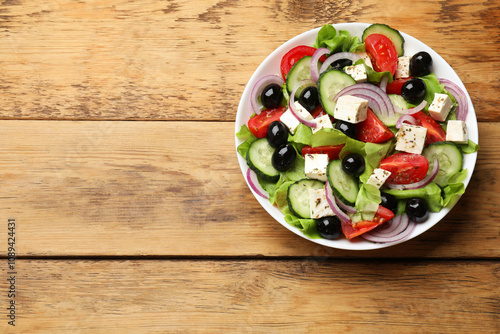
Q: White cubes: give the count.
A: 12